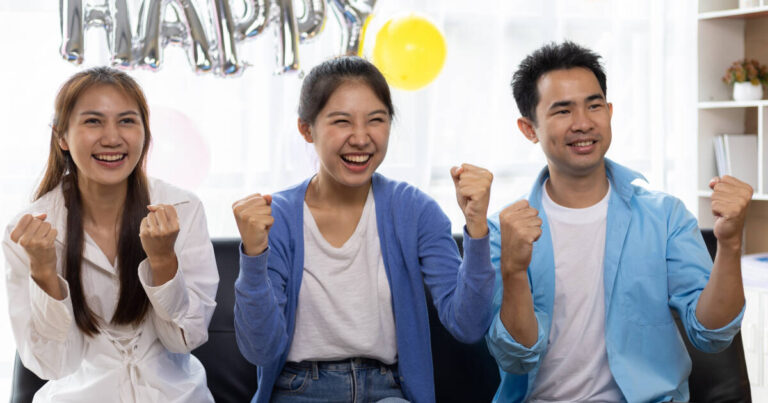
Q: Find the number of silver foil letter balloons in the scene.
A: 5